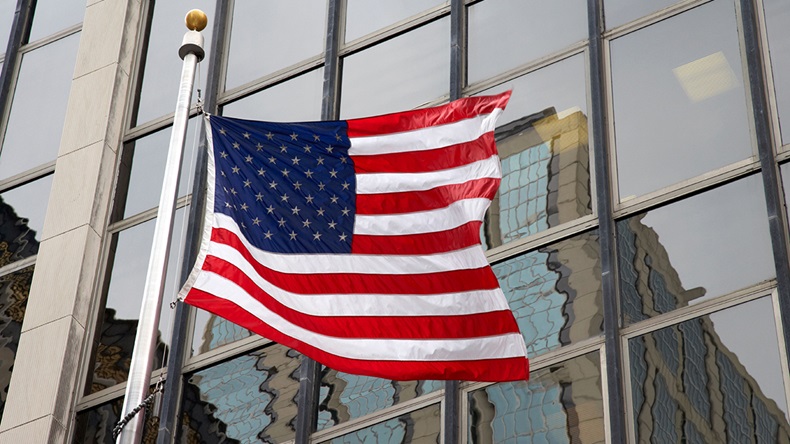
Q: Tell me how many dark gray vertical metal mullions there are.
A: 6